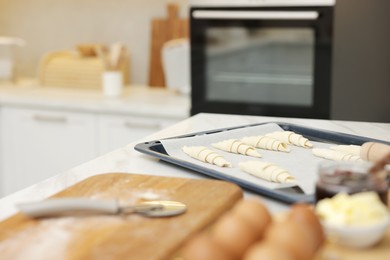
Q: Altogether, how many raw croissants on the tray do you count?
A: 7